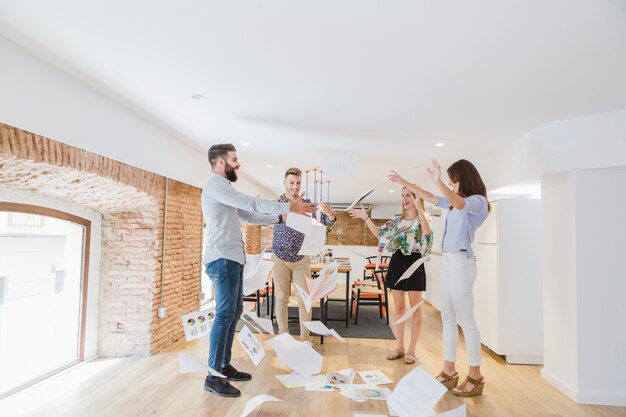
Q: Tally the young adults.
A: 4